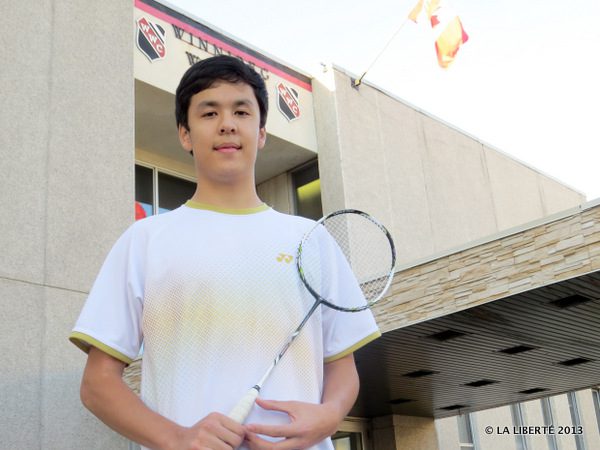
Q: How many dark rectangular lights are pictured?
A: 9